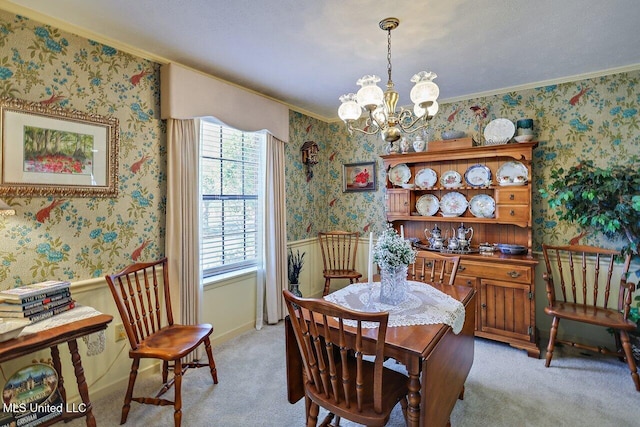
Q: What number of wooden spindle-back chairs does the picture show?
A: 5